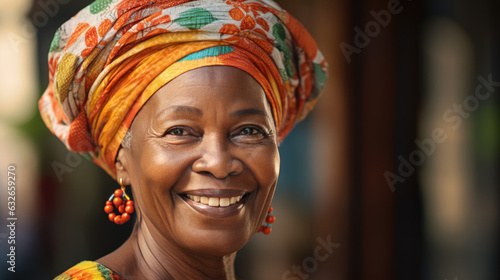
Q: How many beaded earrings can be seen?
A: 2